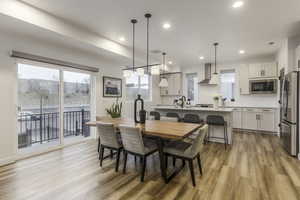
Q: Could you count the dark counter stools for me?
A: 4